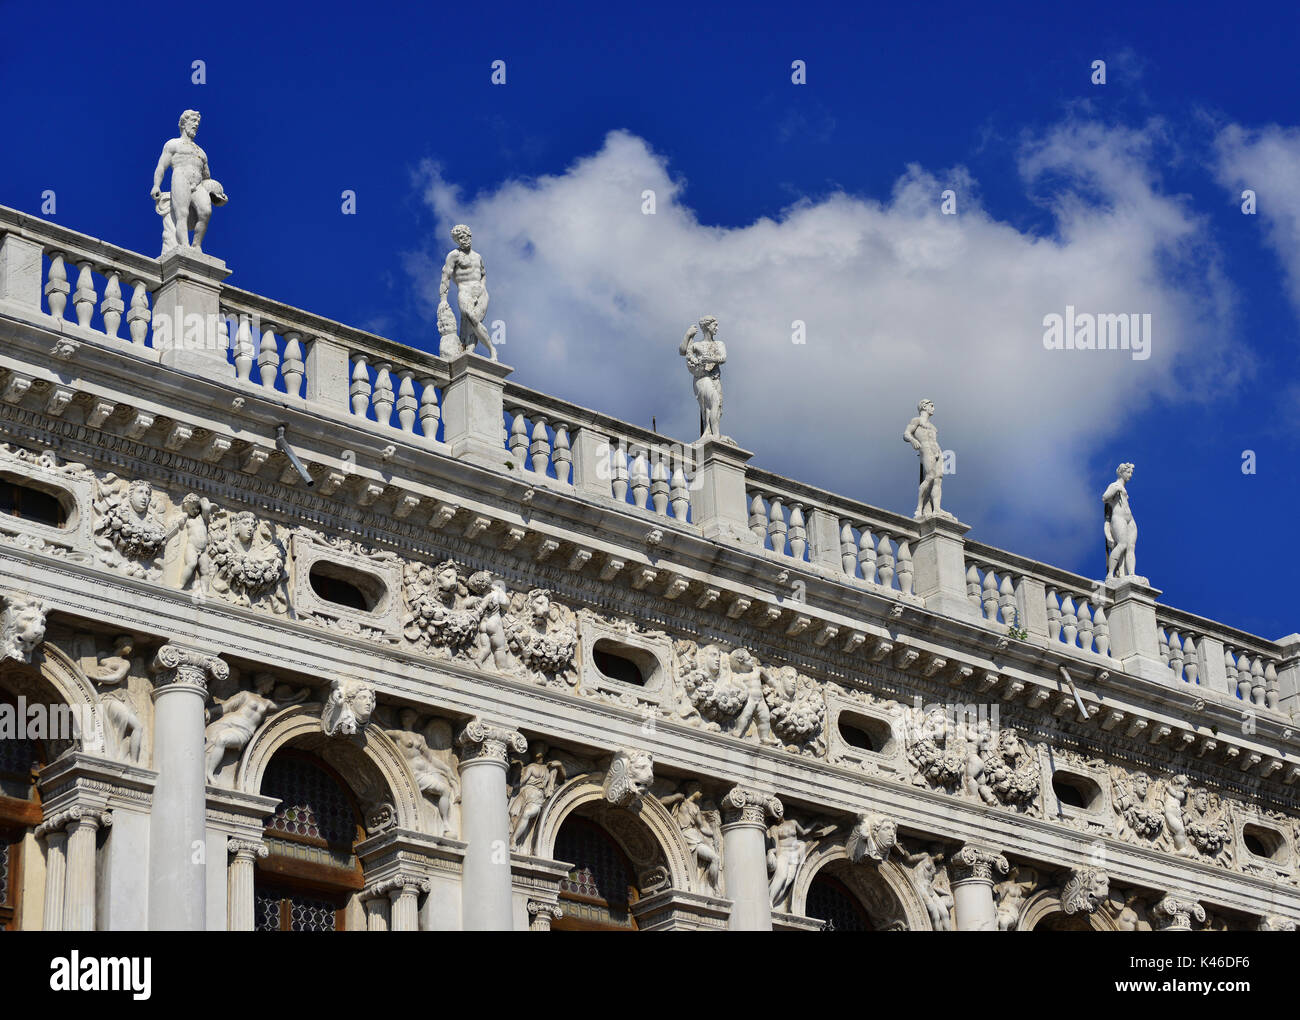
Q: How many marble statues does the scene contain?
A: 5